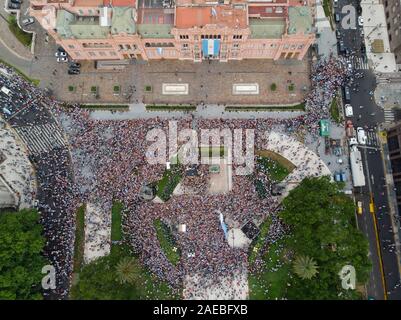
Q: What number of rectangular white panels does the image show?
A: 2